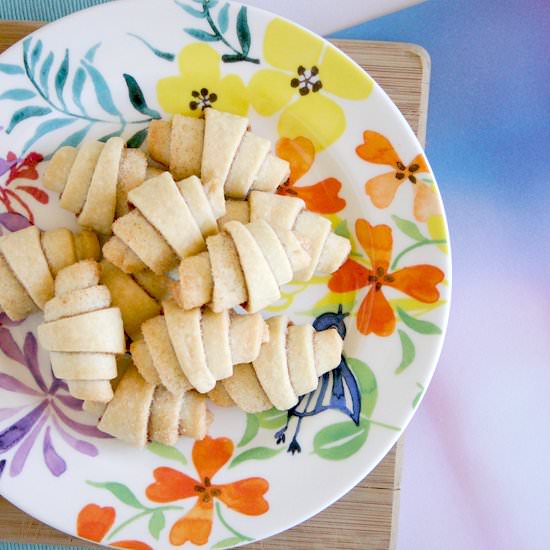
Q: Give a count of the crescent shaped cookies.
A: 11